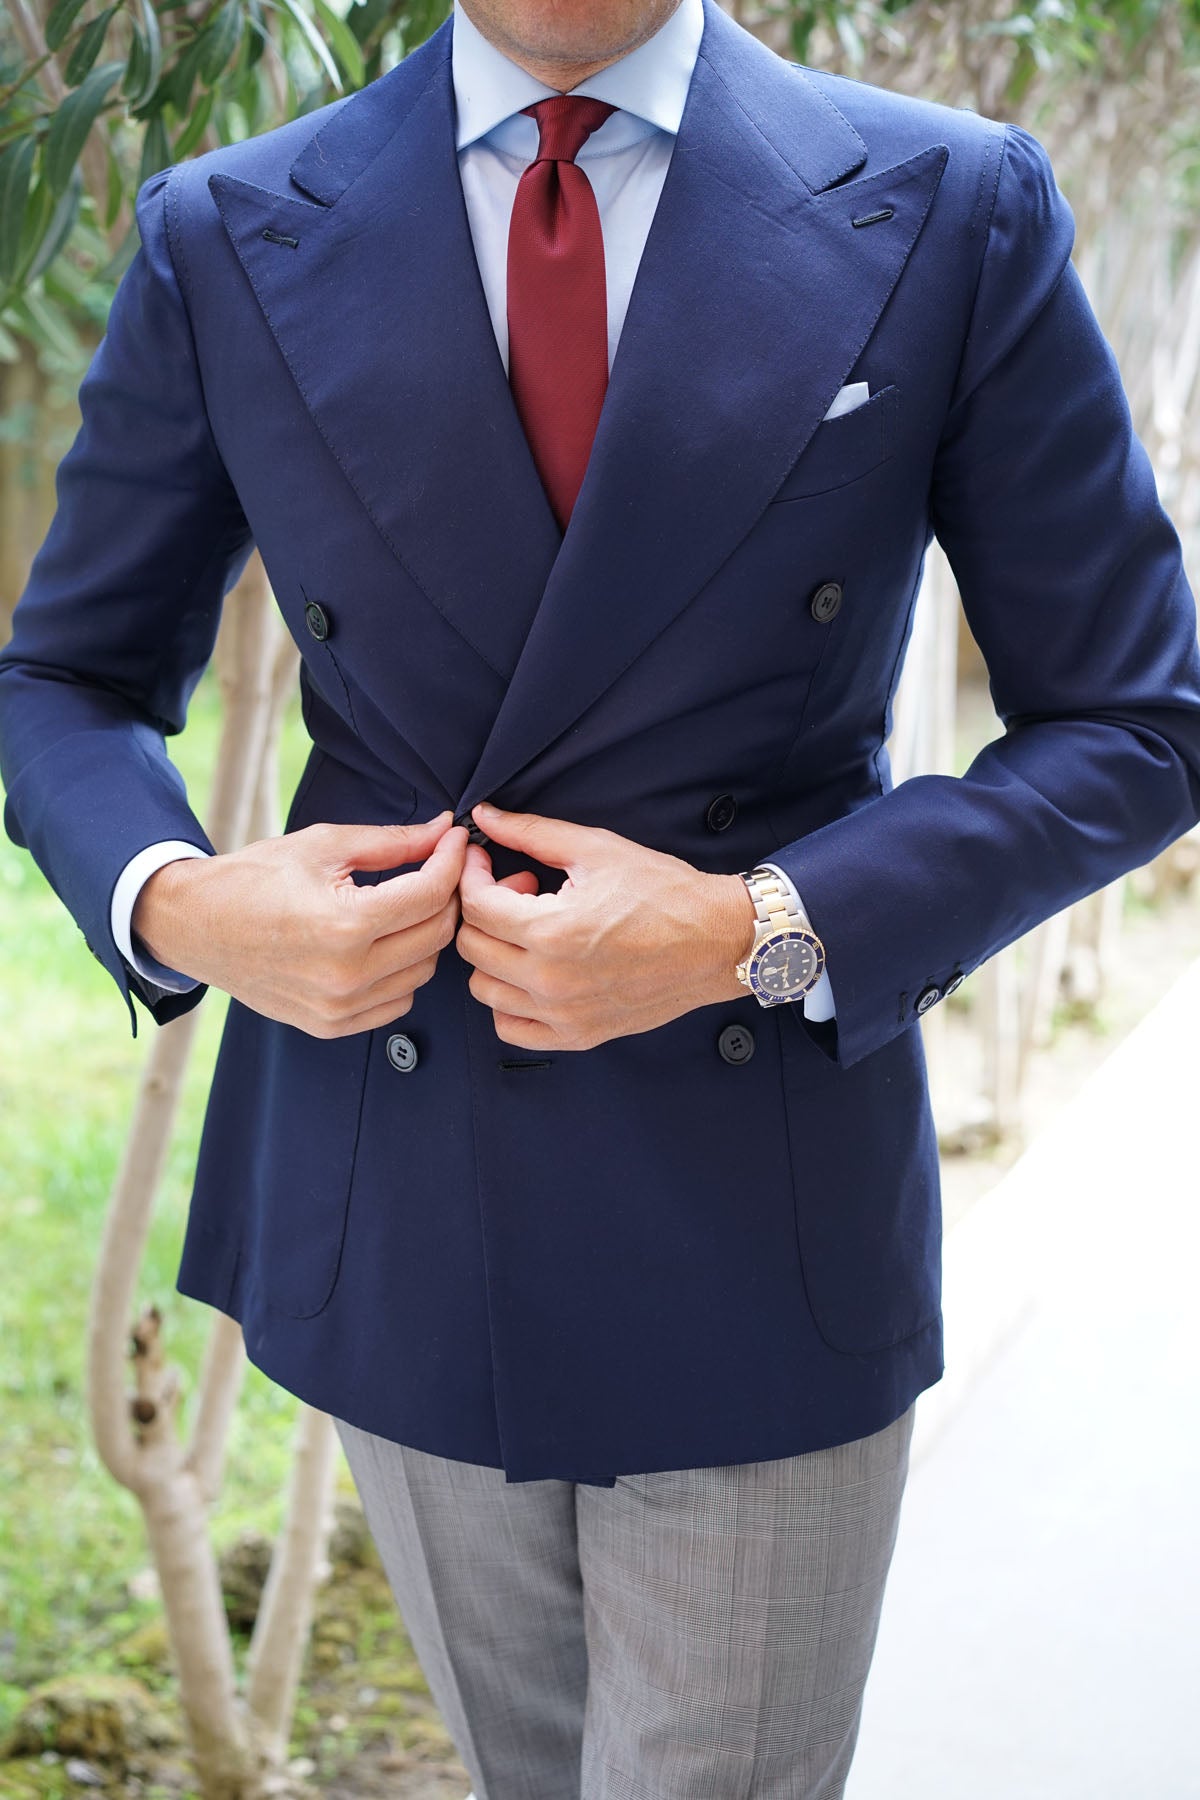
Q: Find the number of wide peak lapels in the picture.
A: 2